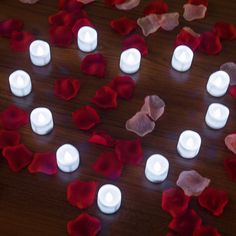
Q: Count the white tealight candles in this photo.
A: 12